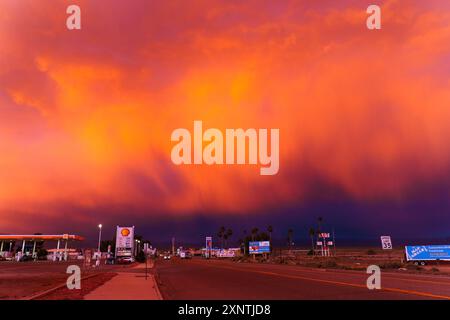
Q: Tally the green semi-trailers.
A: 0